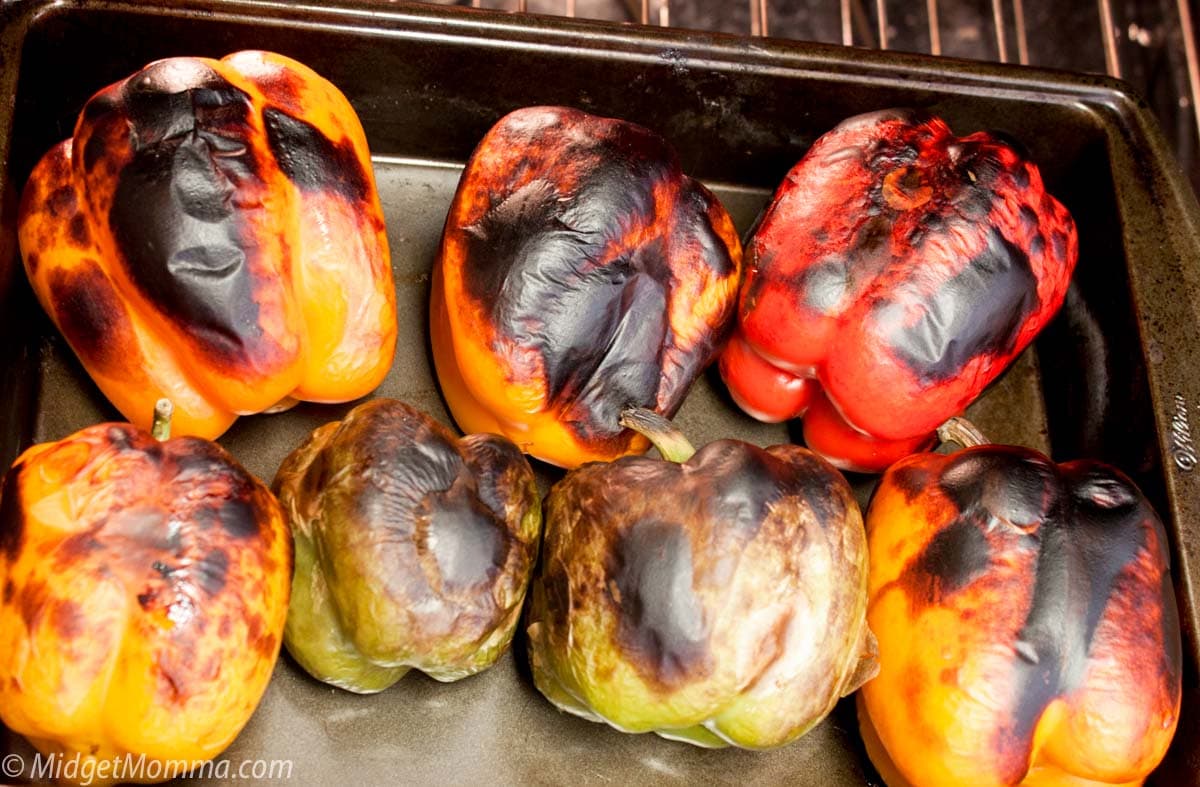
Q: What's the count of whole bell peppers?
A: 7